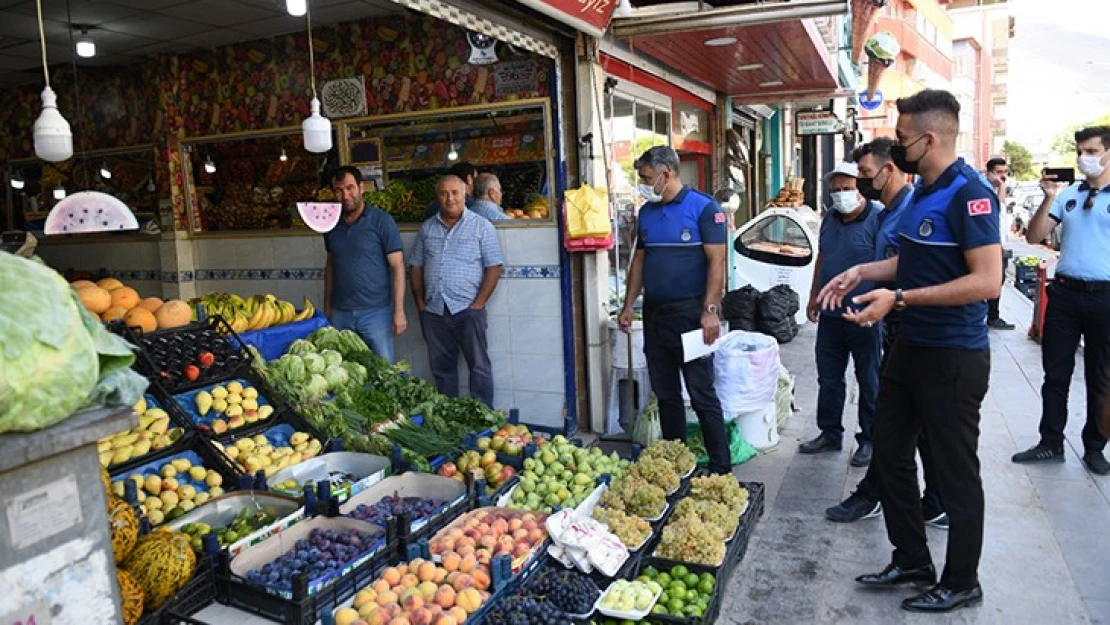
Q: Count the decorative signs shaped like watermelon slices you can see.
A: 2